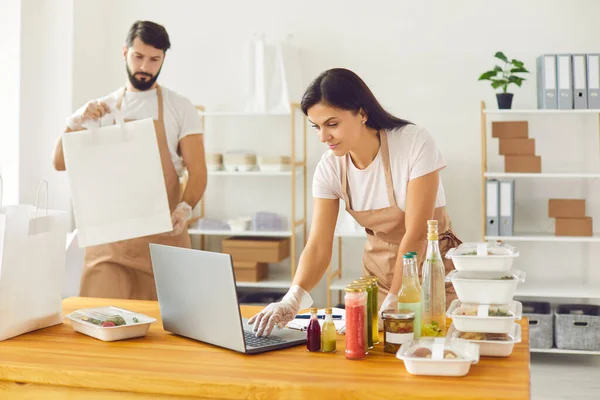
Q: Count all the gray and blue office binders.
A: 6